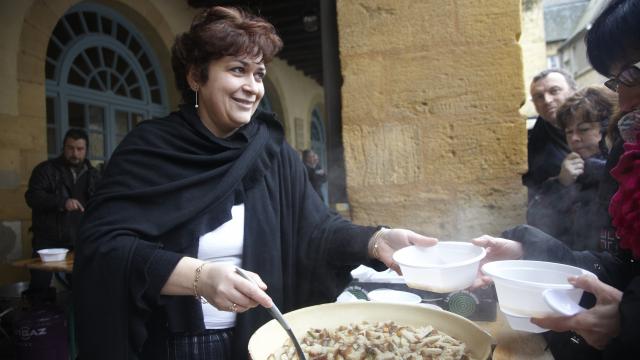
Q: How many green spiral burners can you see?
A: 2